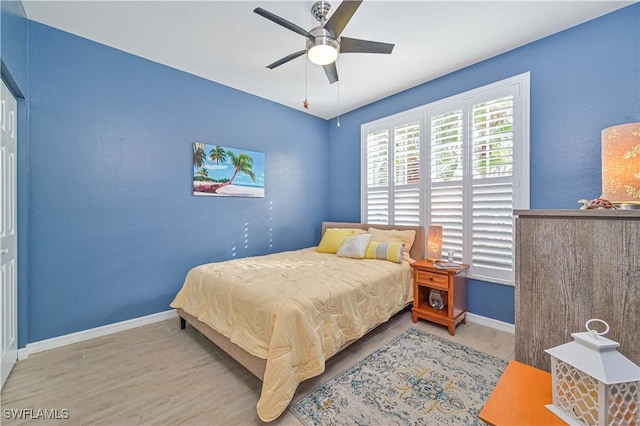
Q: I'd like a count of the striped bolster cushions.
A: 1